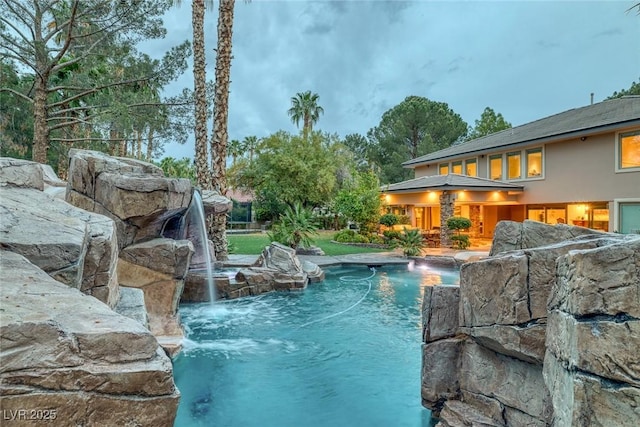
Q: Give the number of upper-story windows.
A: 7